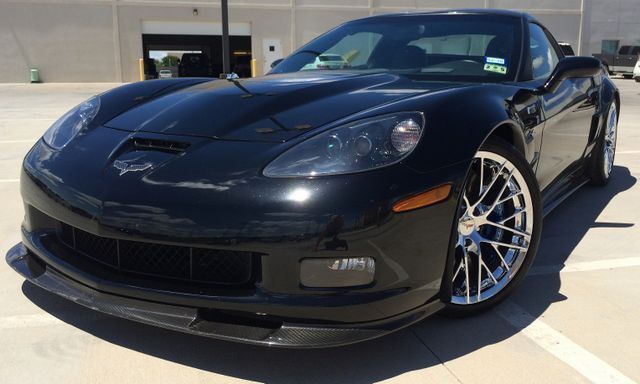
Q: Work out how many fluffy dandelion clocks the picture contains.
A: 0